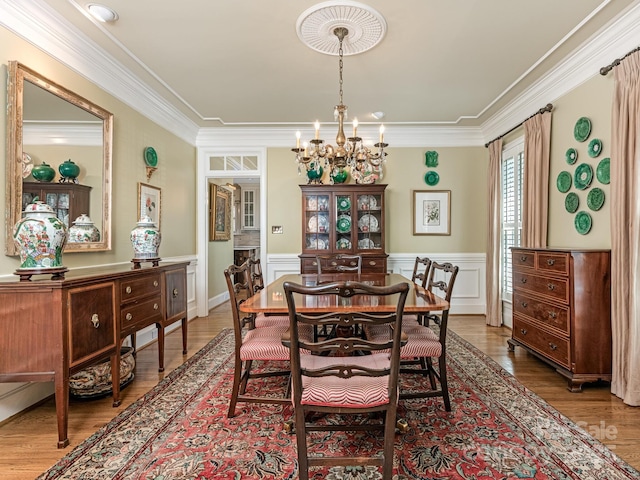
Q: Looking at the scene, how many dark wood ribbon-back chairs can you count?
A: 6